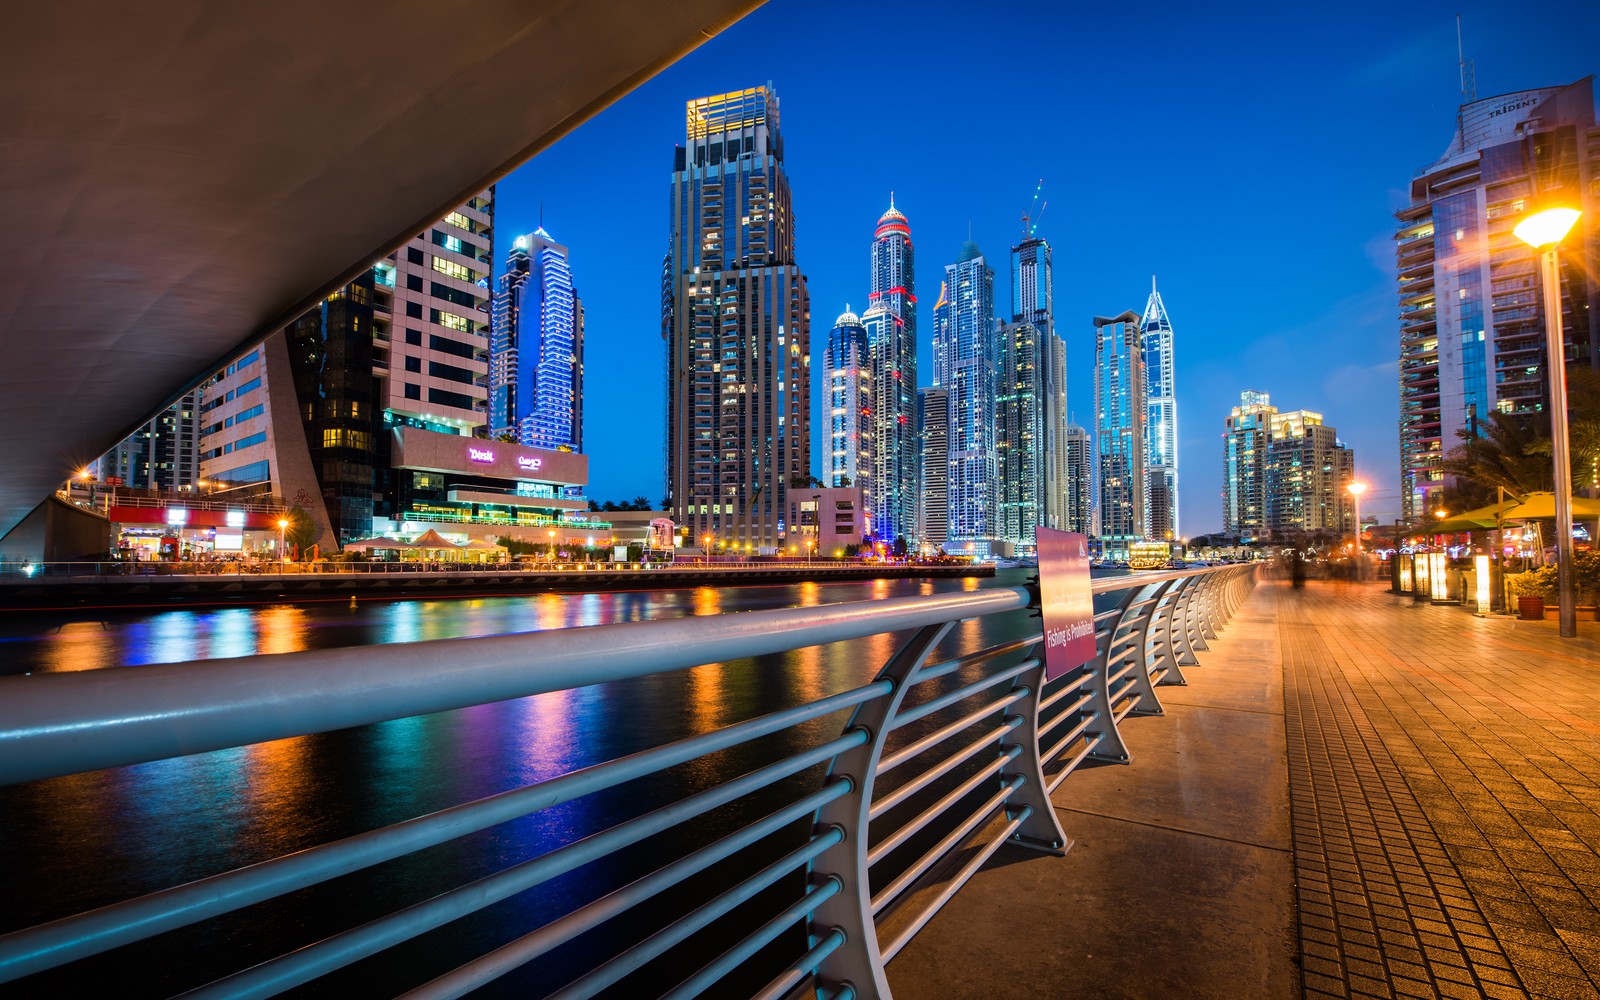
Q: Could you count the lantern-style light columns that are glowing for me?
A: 4